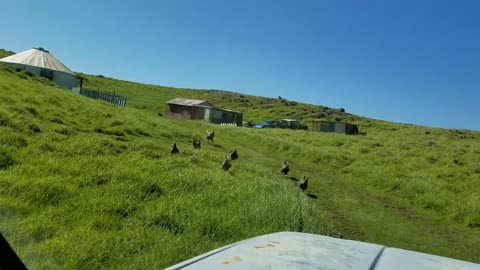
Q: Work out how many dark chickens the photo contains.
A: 6